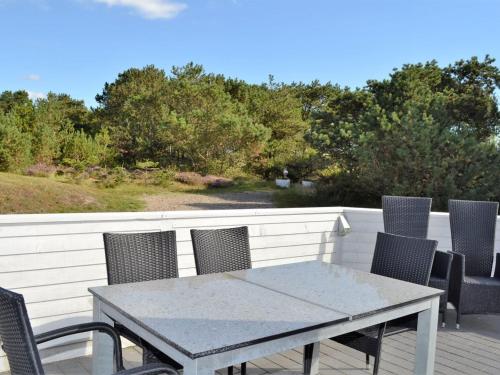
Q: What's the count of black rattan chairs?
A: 6